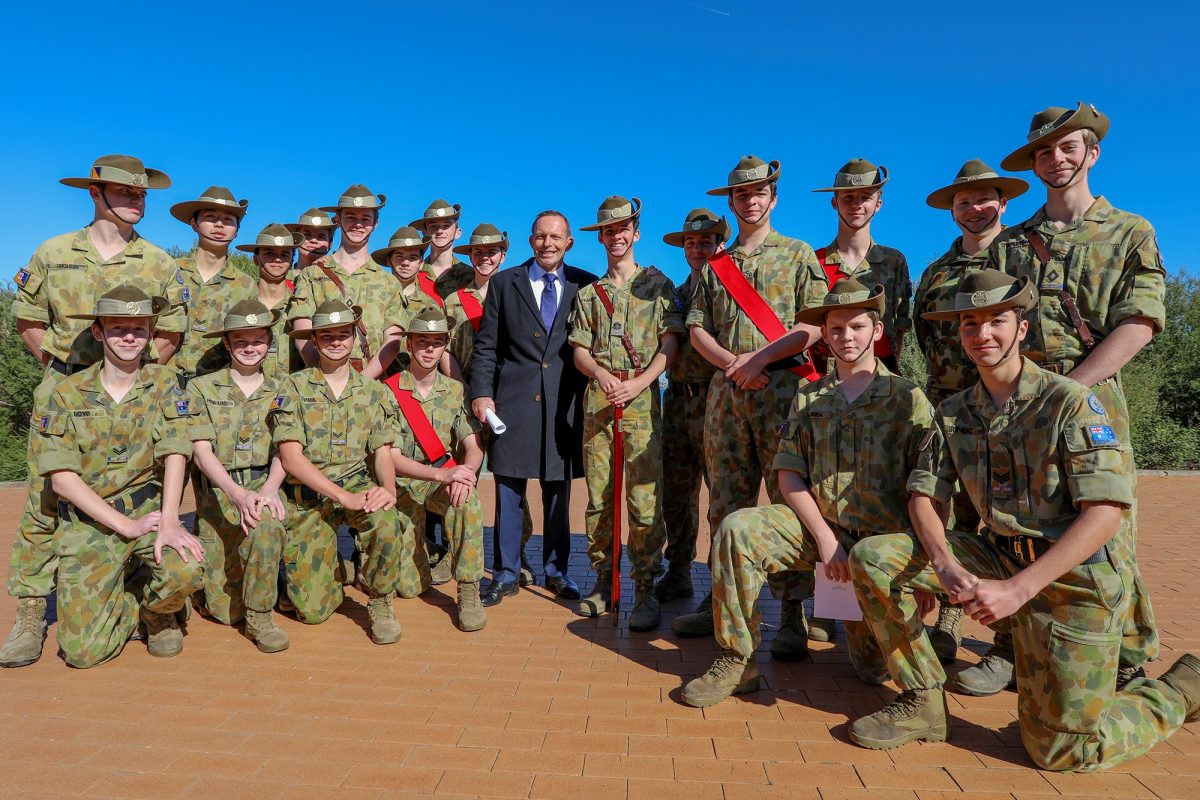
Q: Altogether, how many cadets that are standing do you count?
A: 14